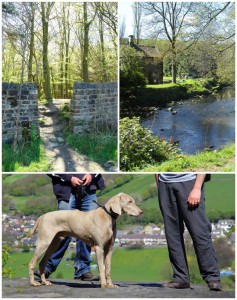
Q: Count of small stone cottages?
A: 1